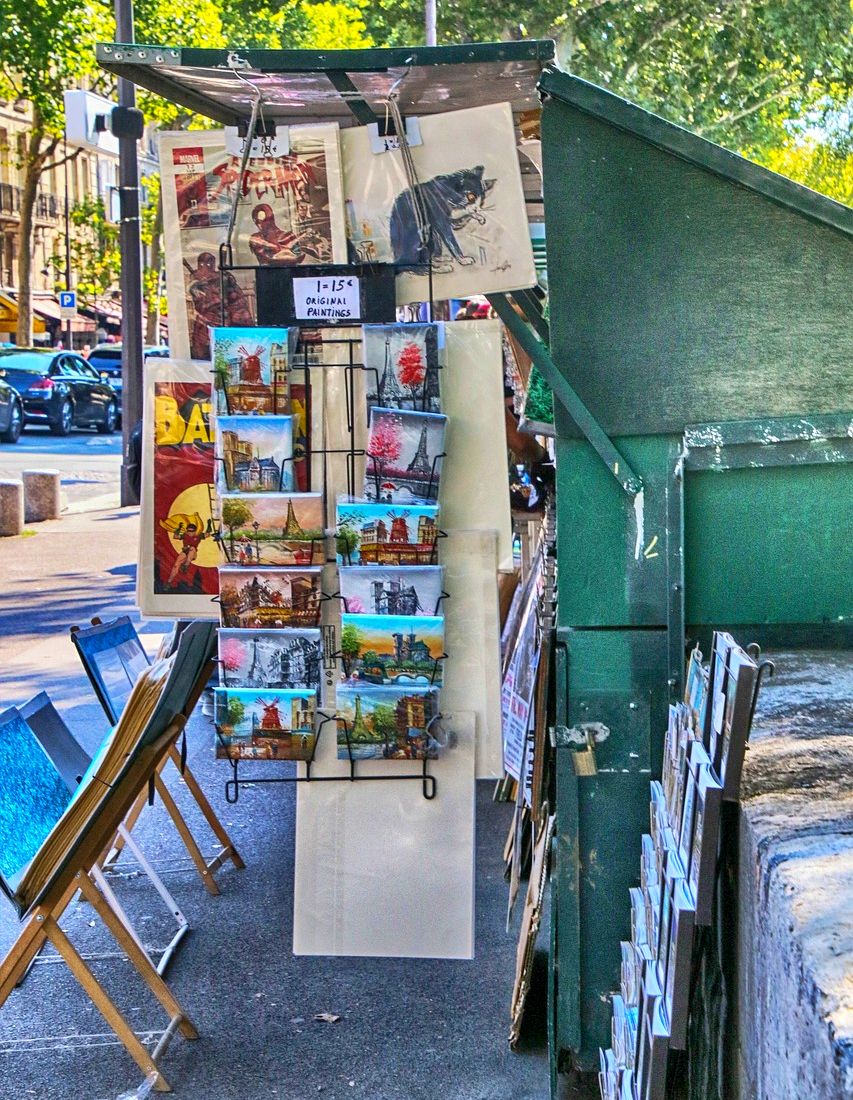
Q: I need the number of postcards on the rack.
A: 12